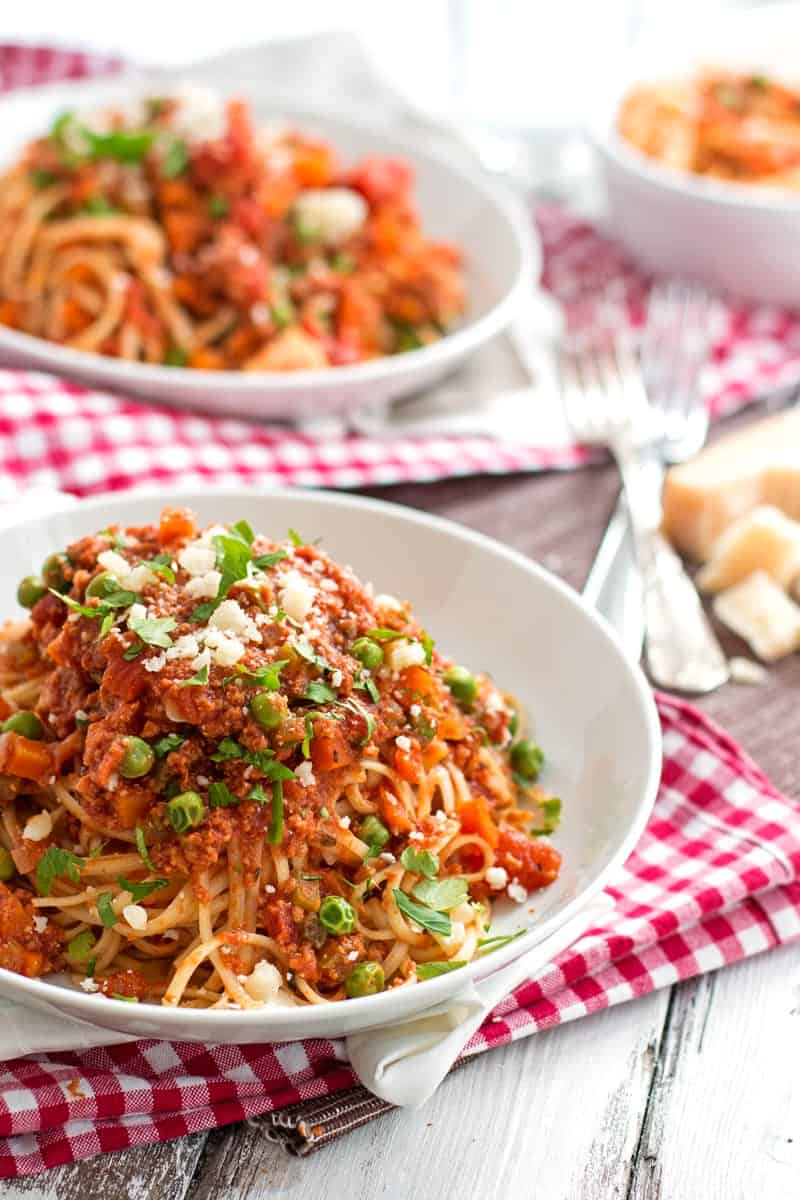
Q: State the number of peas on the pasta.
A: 14